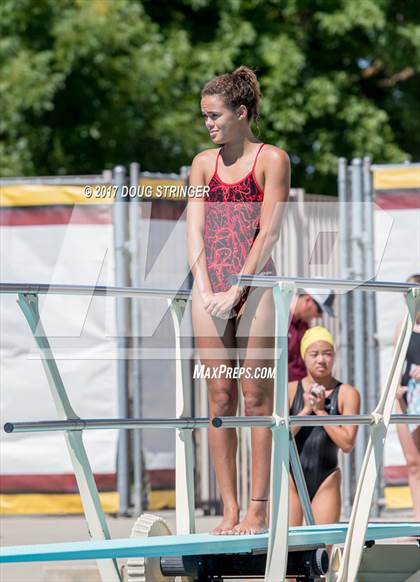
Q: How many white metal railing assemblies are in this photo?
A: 2